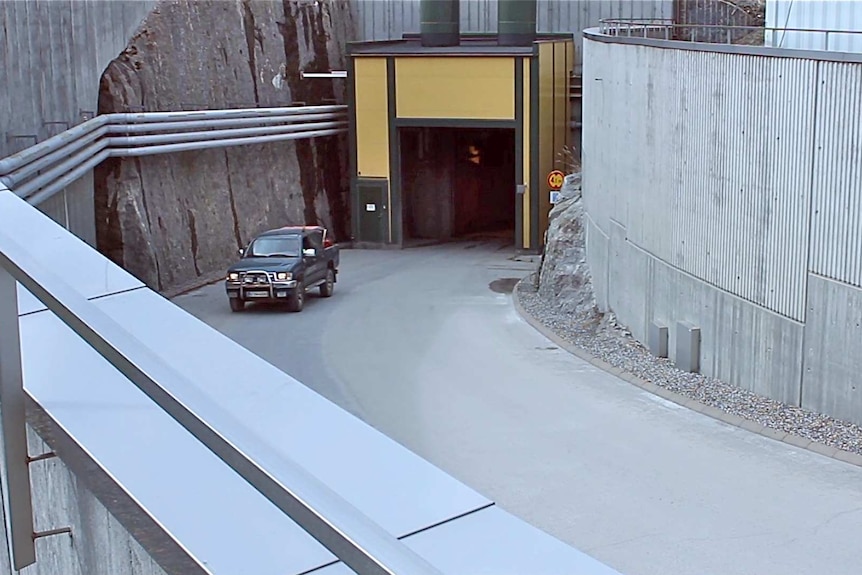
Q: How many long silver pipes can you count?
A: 4